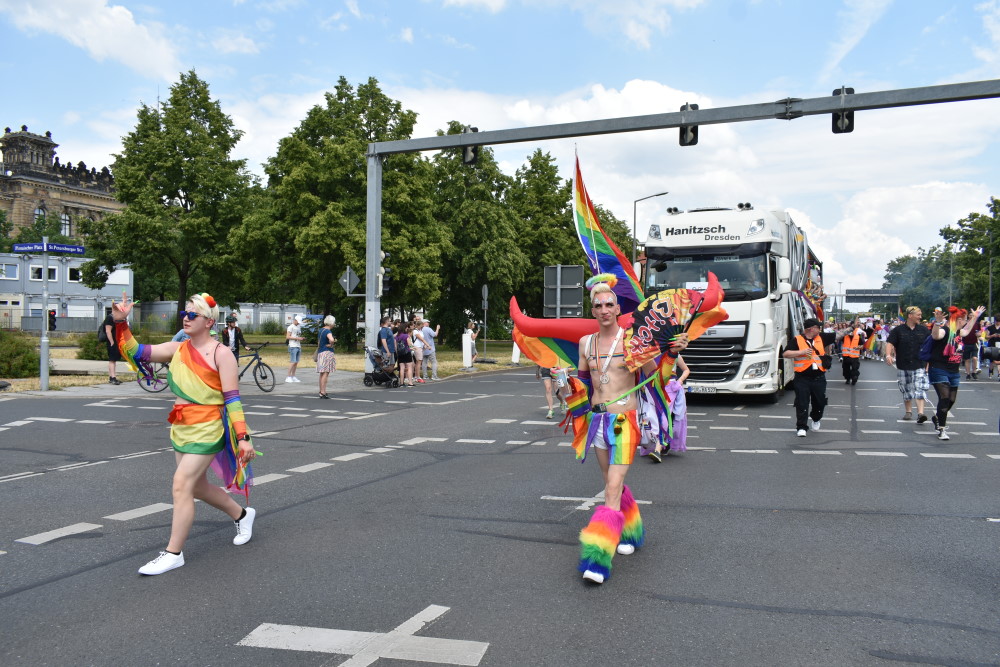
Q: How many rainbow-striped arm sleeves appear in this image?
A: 4